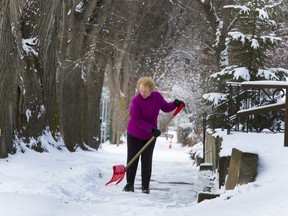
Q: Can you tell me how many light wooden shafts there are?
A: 1